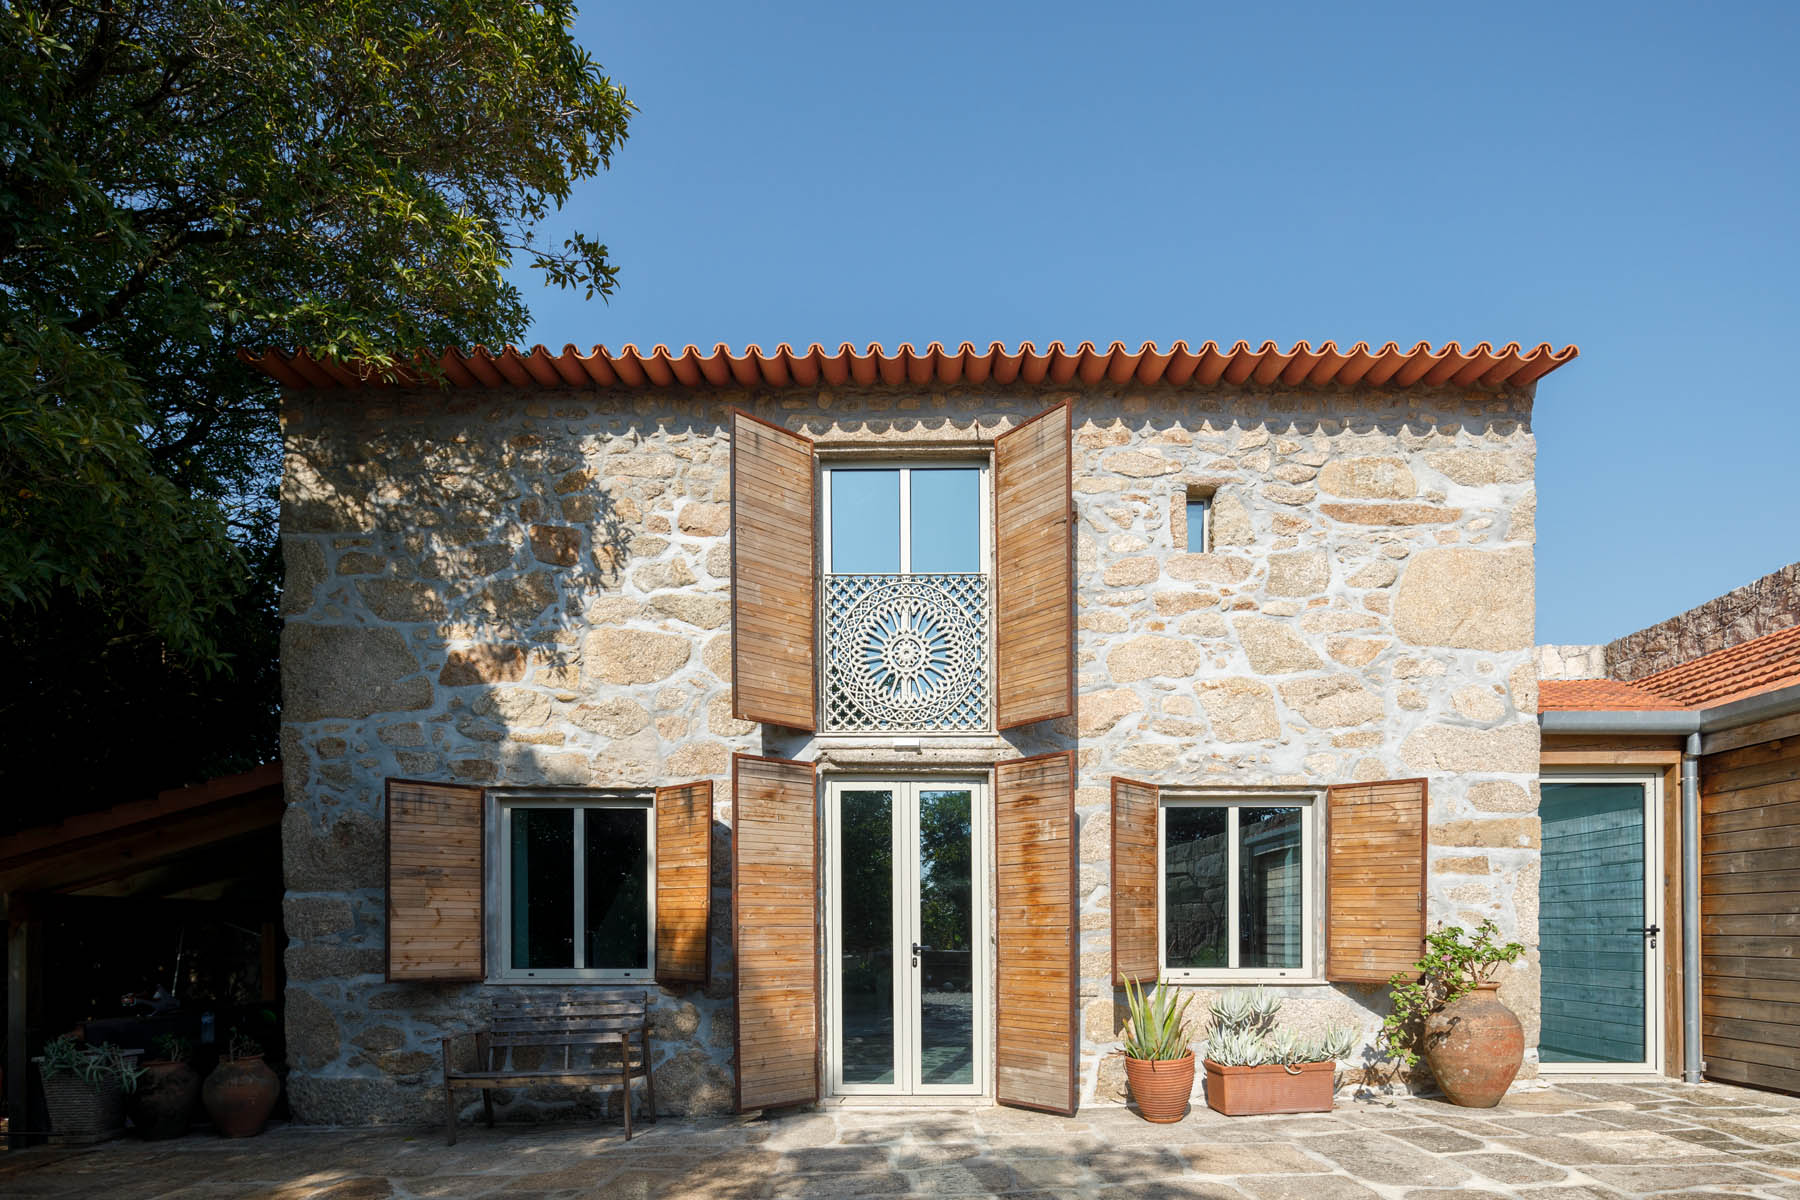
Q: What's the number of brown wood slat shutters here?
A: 8